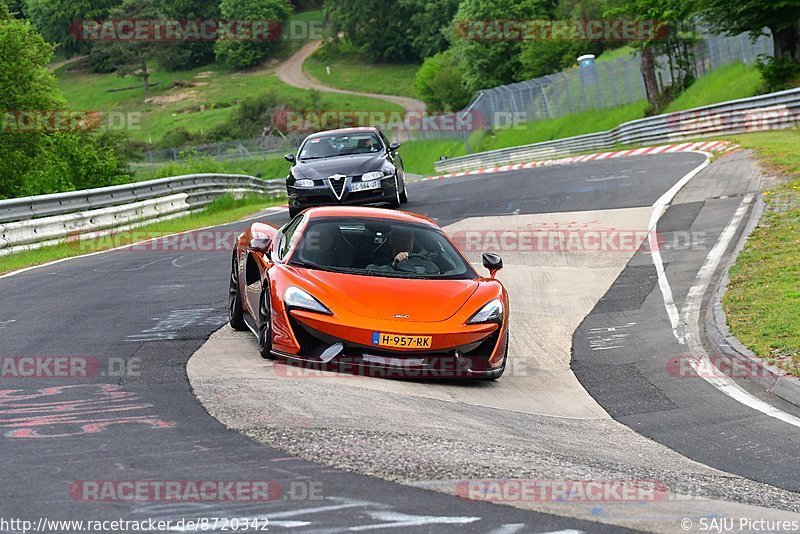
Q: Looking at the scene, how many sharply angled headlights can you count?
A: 2